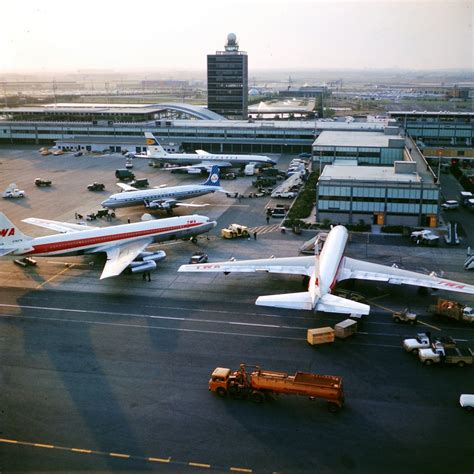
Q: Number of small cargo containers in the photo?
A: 2